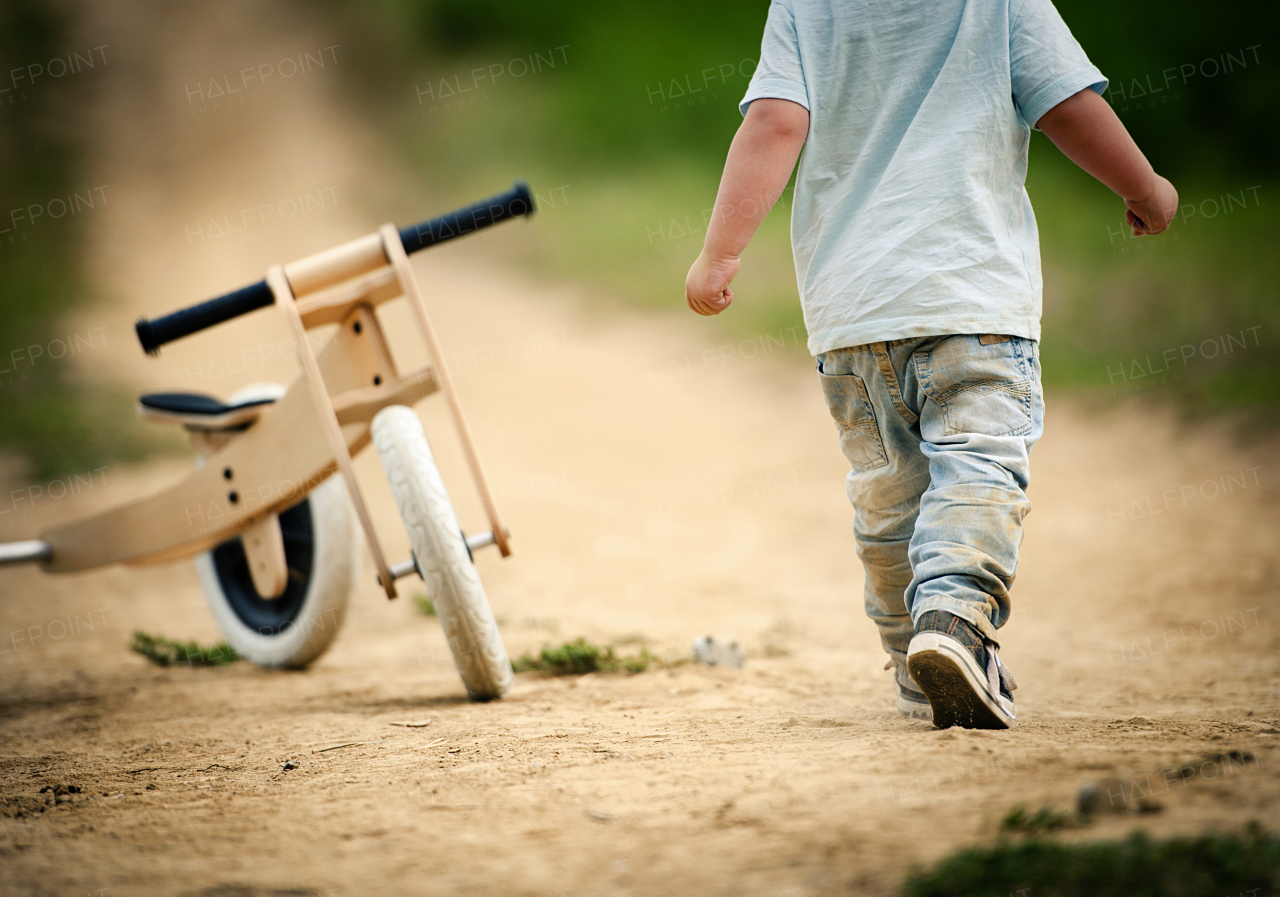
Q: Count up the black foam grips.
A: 2